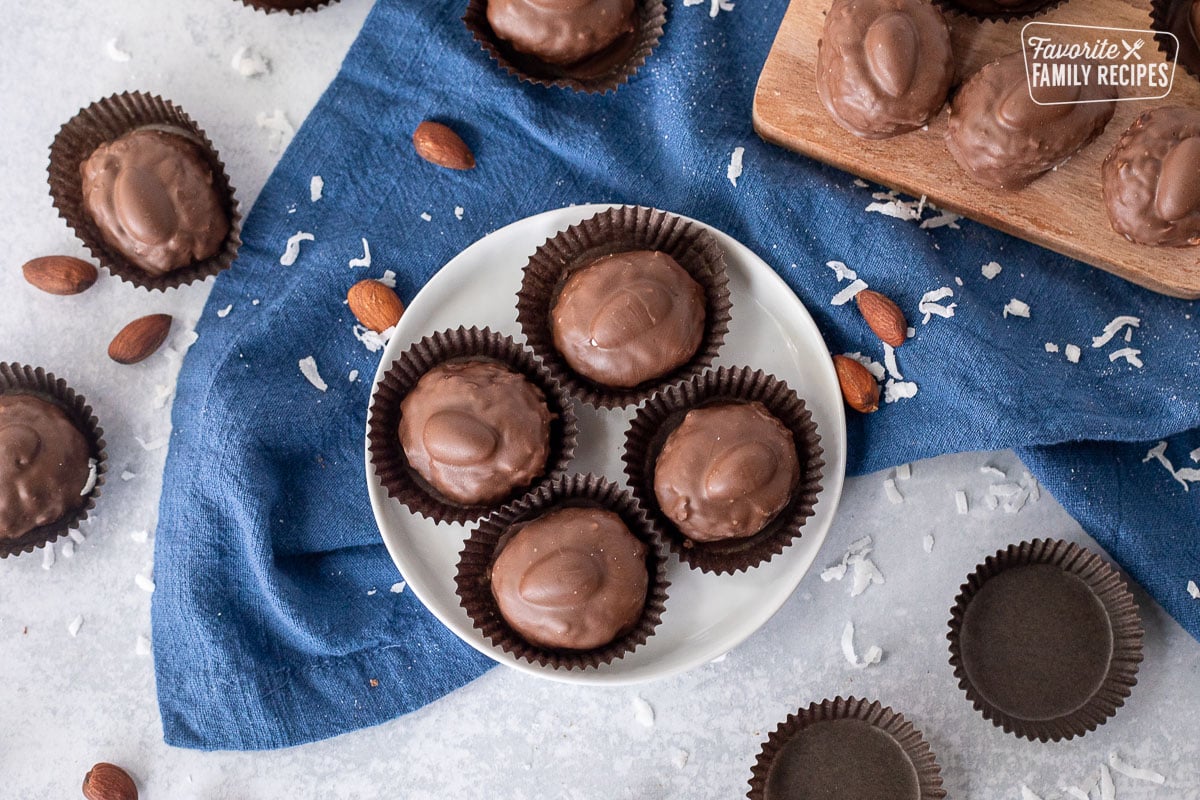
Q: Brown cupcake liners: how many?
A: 12